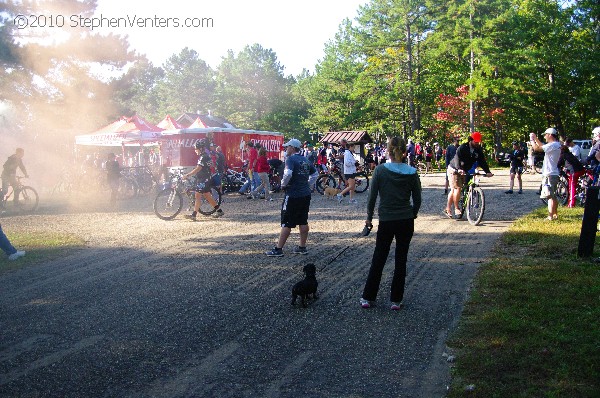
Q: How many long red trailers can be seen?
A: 1